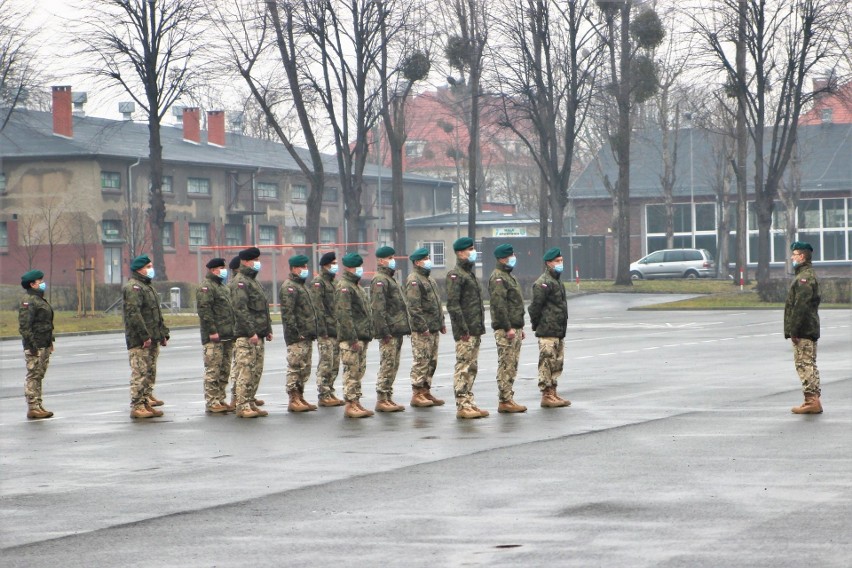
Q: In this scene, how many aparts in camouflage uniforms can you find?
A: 14